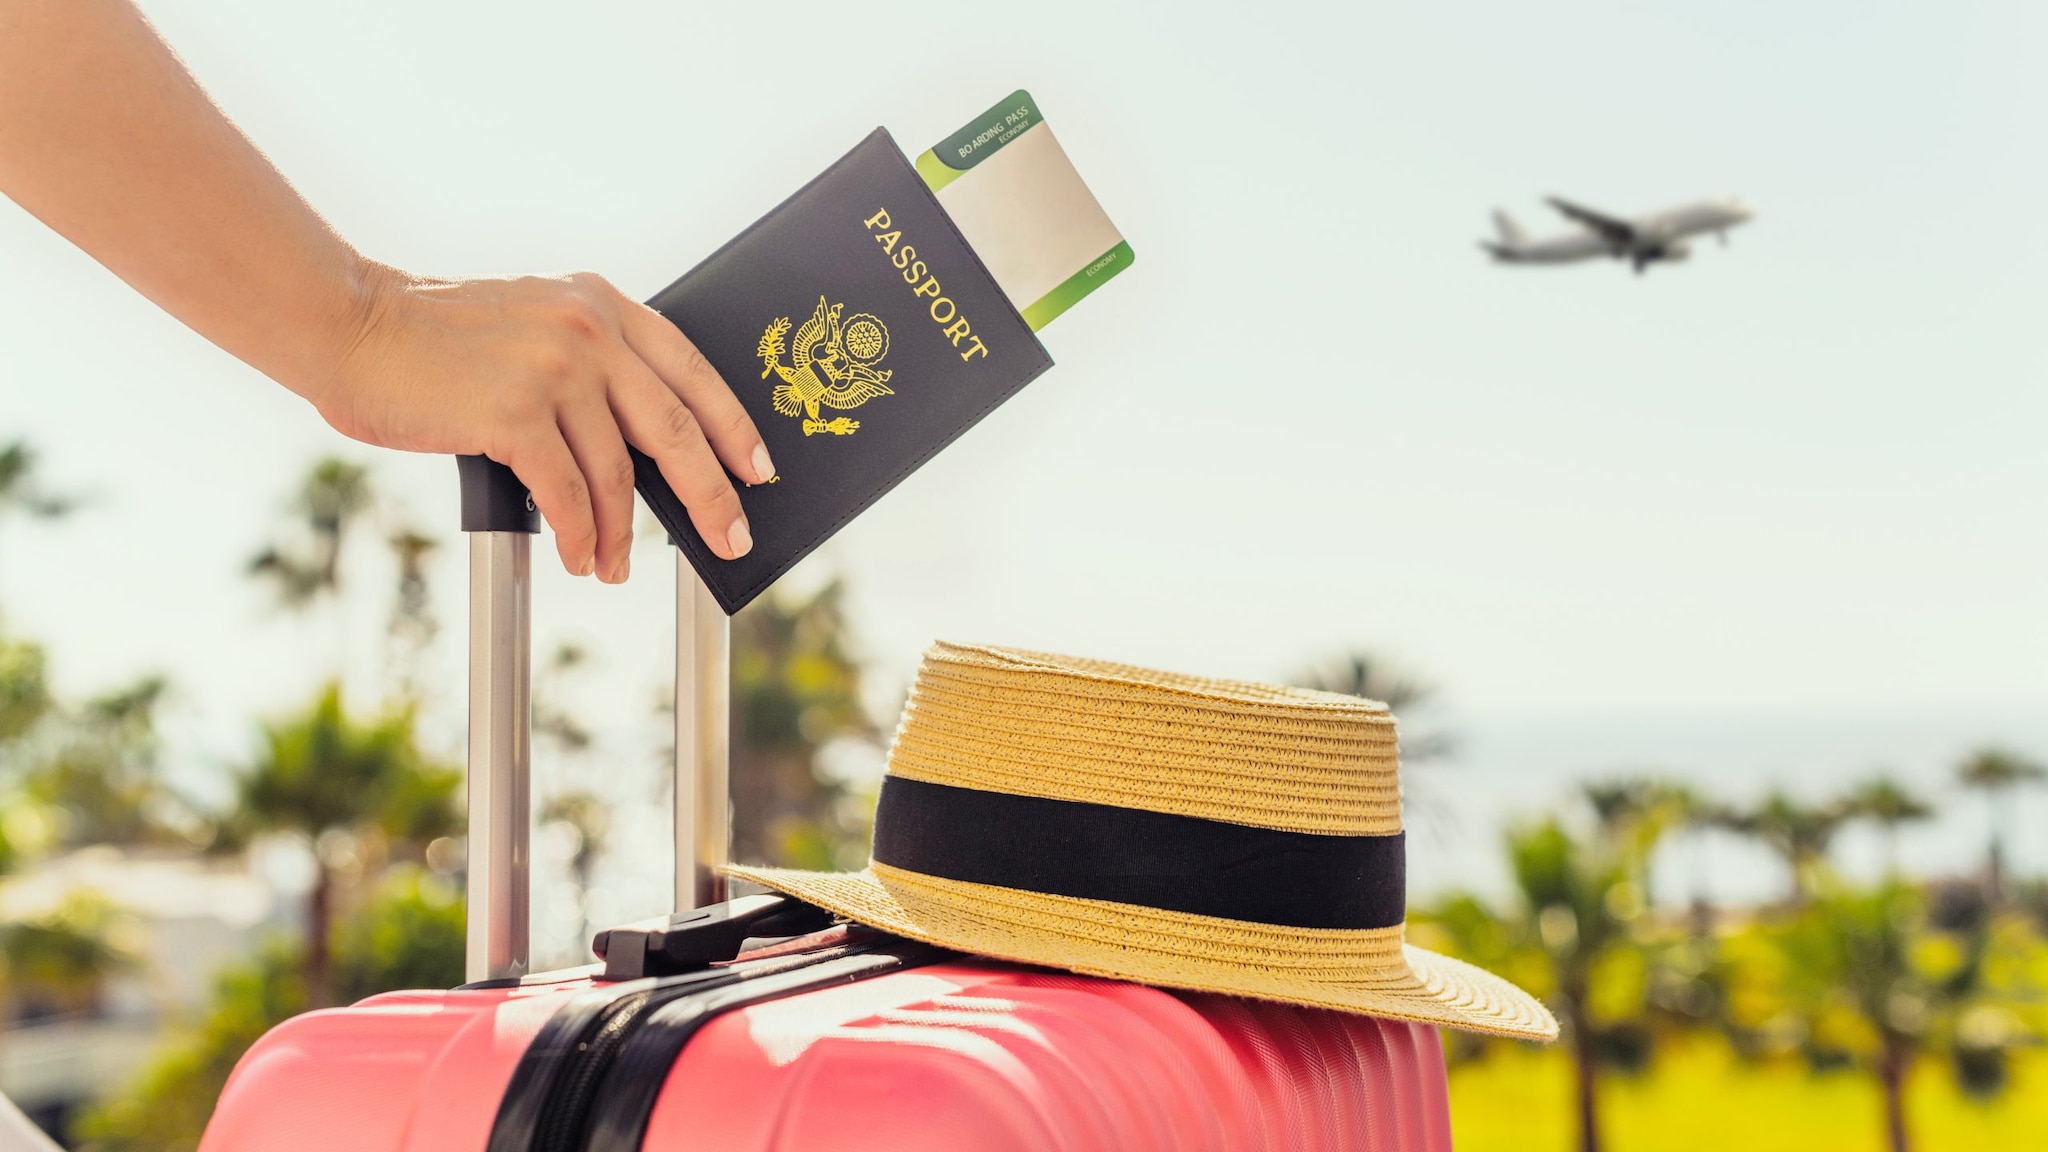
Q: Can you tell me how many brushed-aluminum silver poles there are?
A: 2